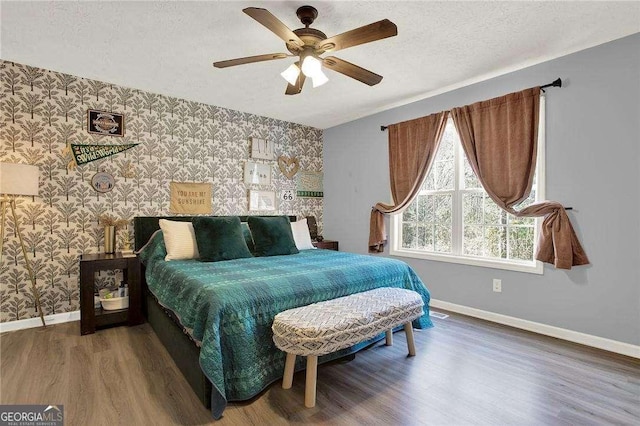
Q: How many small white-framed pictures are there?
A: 3